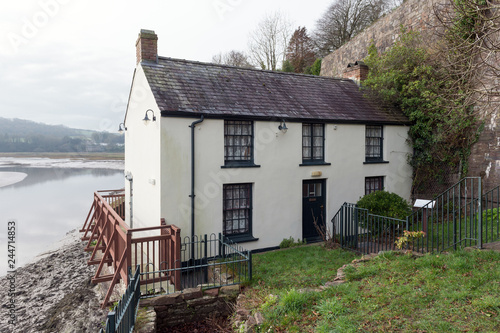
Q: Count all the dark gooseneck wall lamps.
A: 3